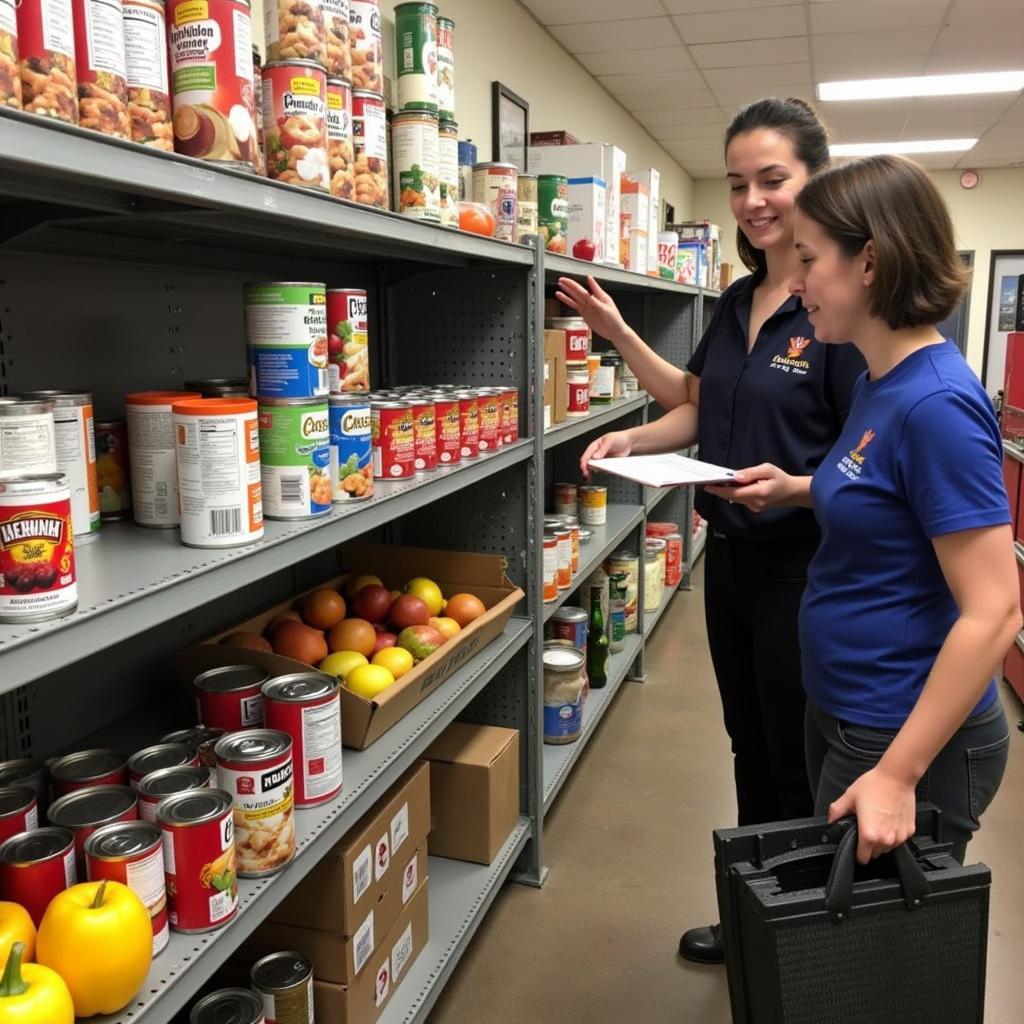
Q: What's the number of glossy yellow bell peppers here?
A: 3